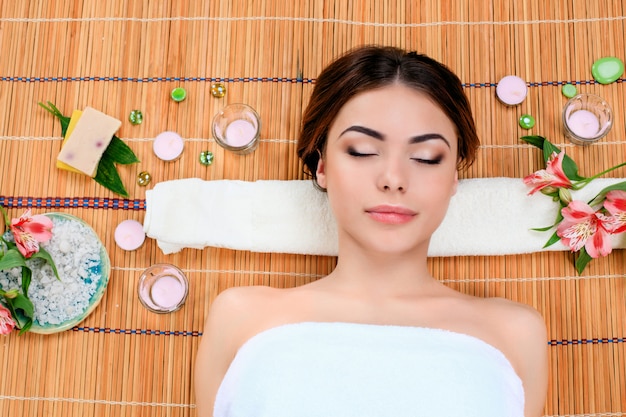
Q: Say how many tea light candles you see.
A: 6